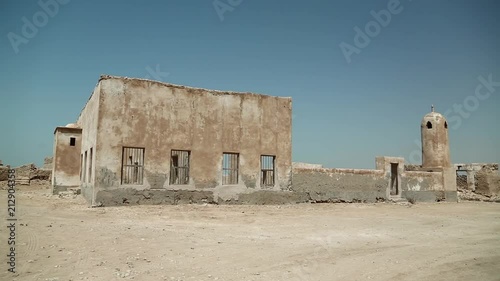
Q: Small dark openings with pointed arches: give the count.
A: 2